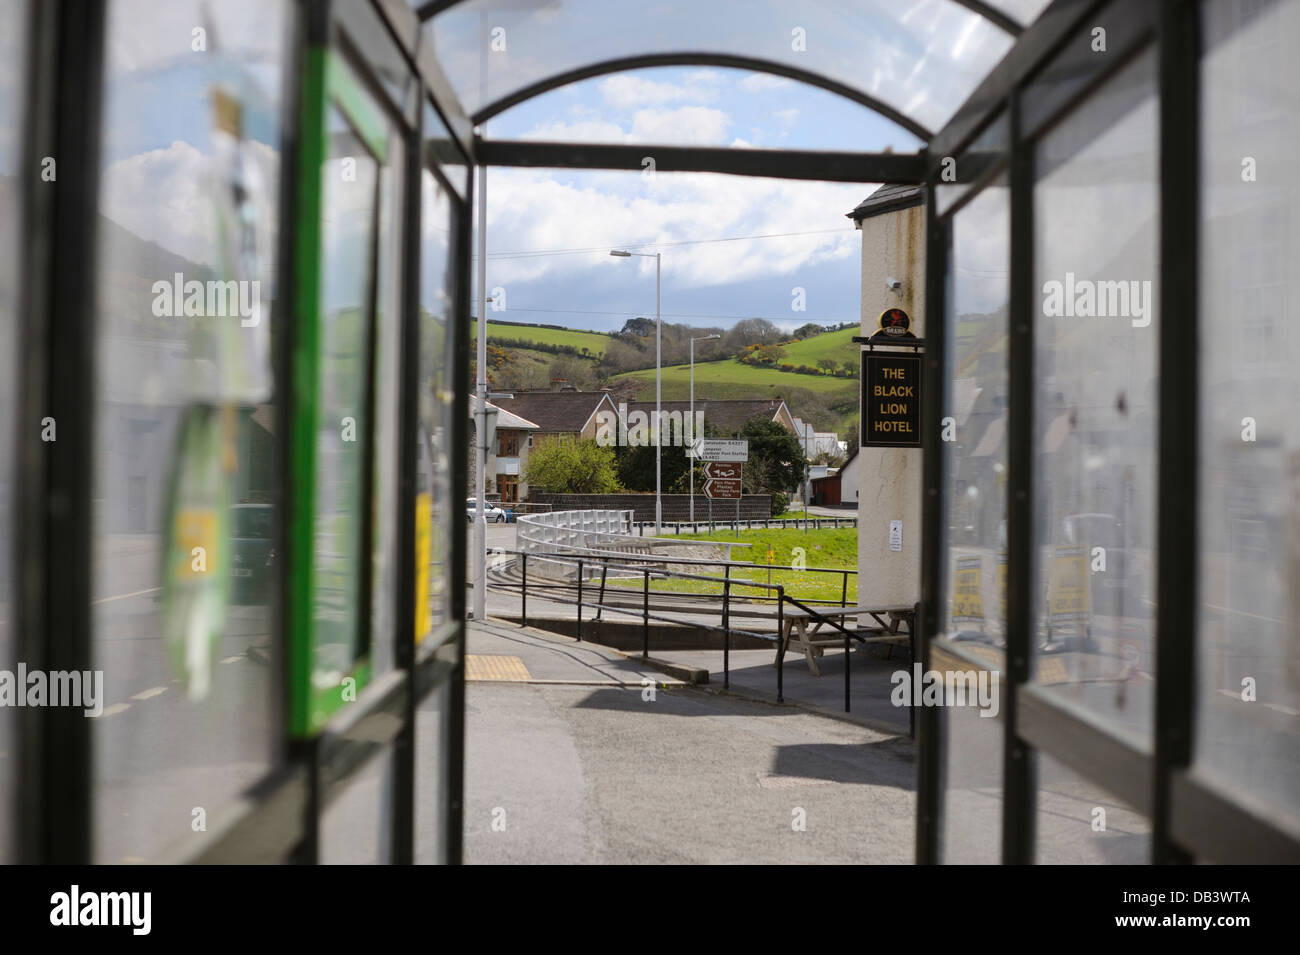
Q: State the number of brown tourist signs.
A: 2